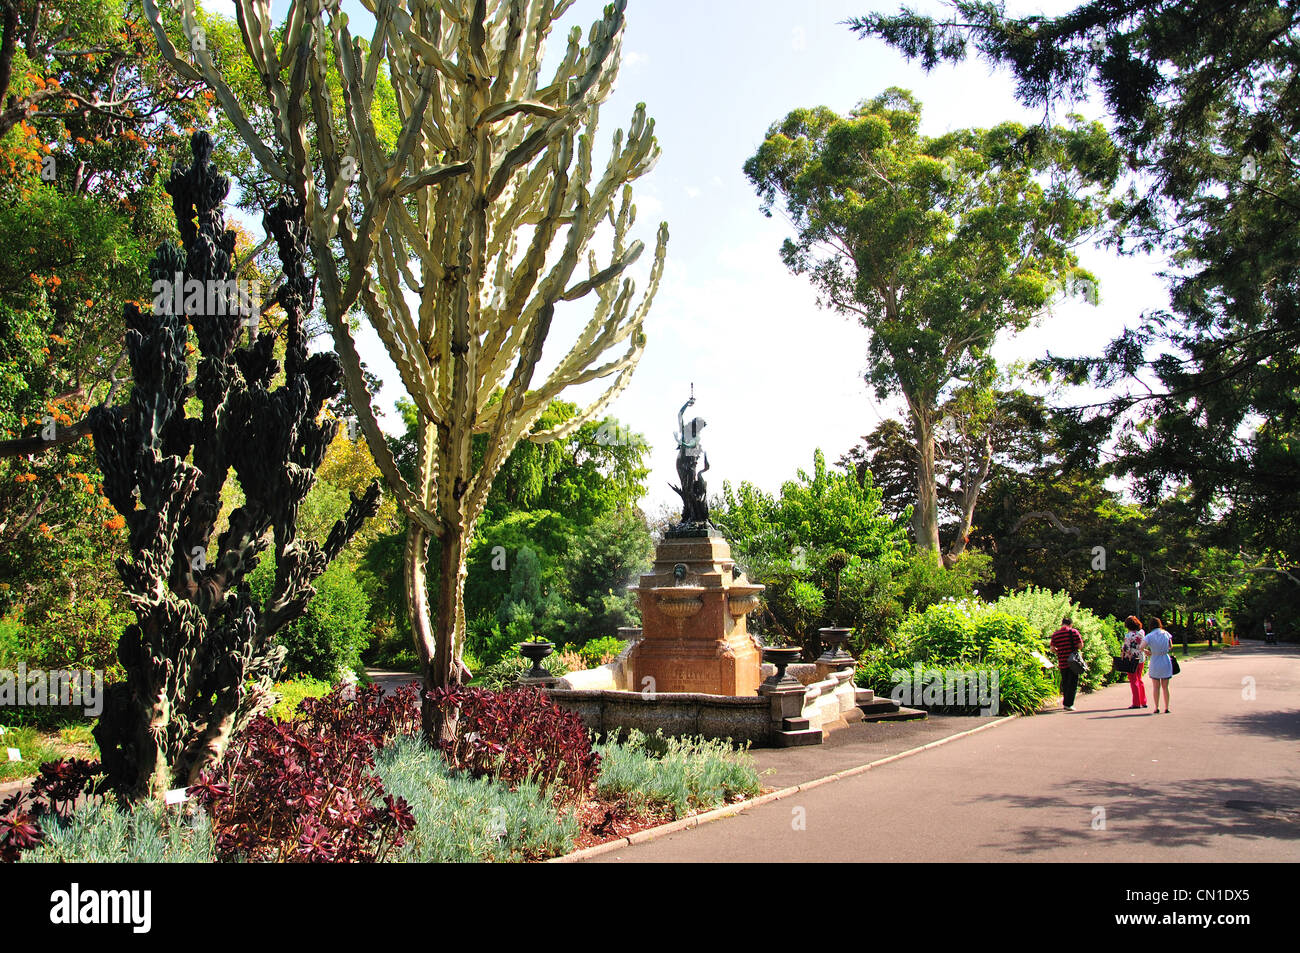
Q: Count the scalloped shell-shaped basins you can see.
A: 2